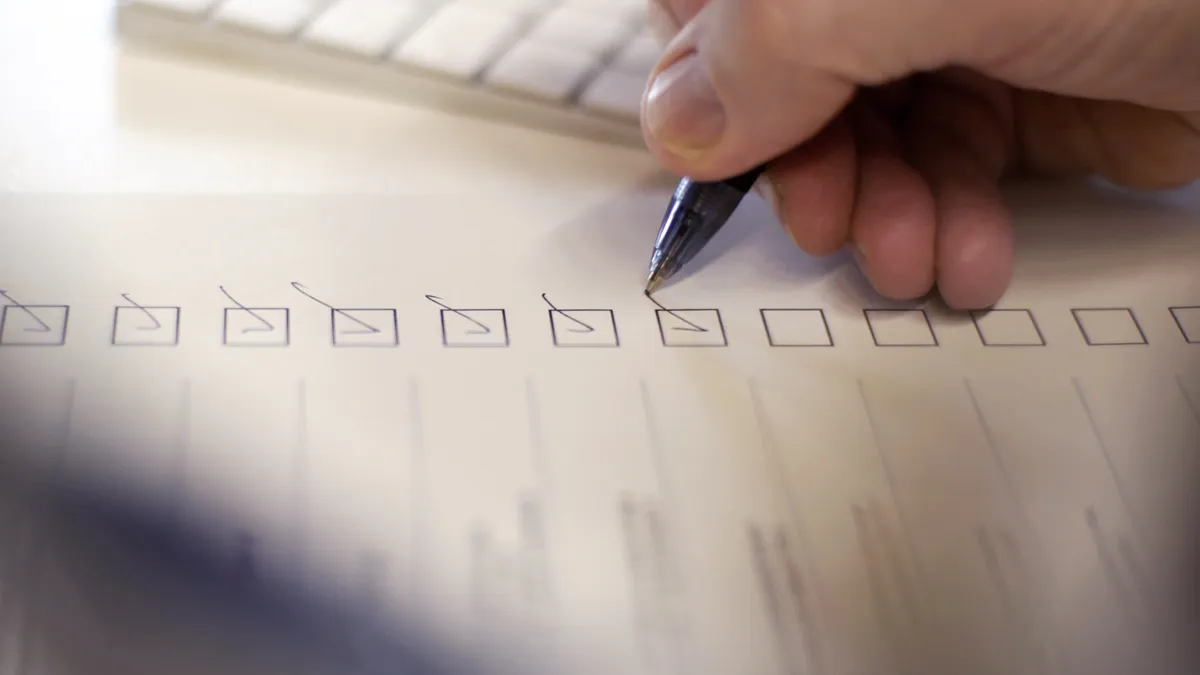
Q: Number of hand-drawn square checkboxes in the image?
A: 12